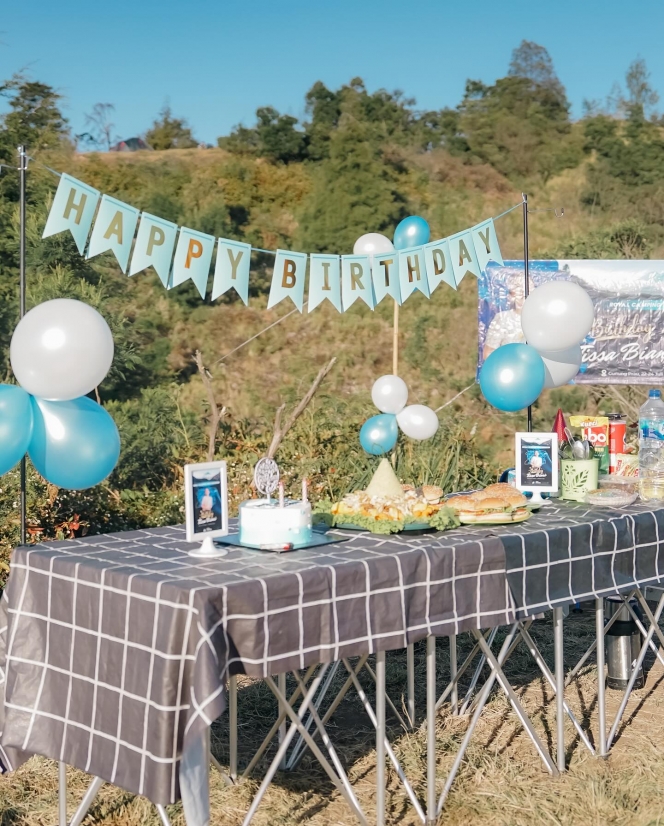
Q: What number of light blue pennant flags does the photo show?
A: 13